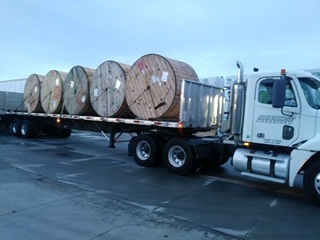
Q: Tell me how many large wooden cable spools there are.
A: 5